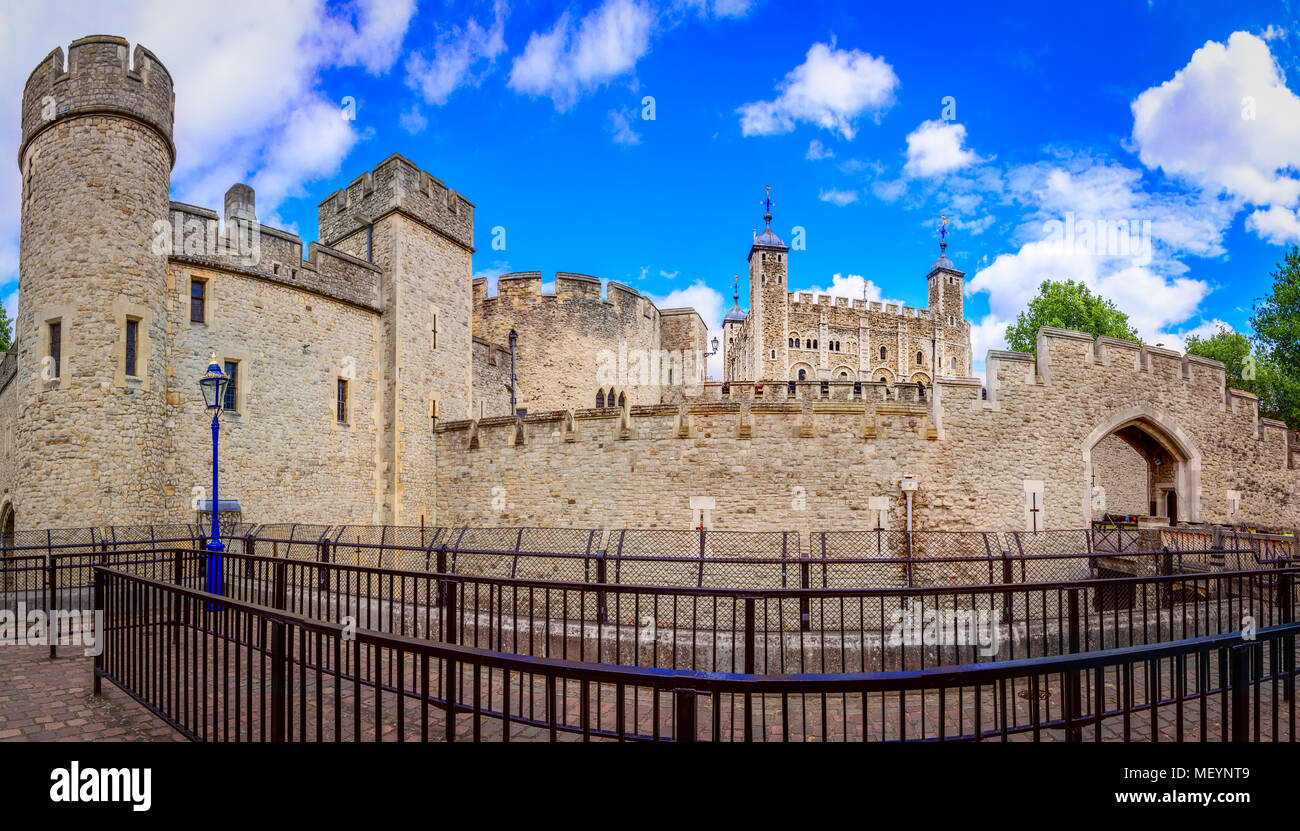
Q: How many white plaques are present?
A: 4